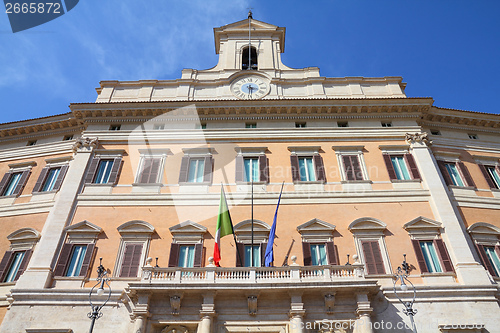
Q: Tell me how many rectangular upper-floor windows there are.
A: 11